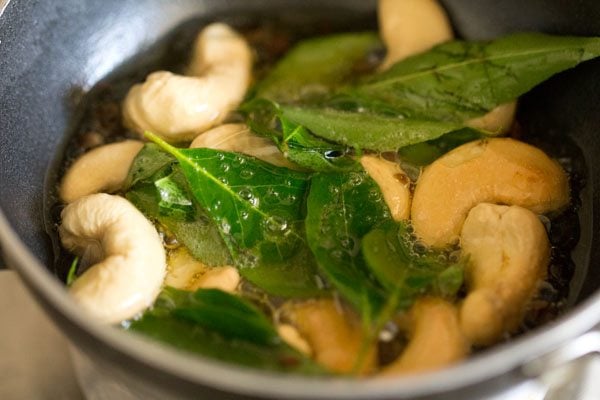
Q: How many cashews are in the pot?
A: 12